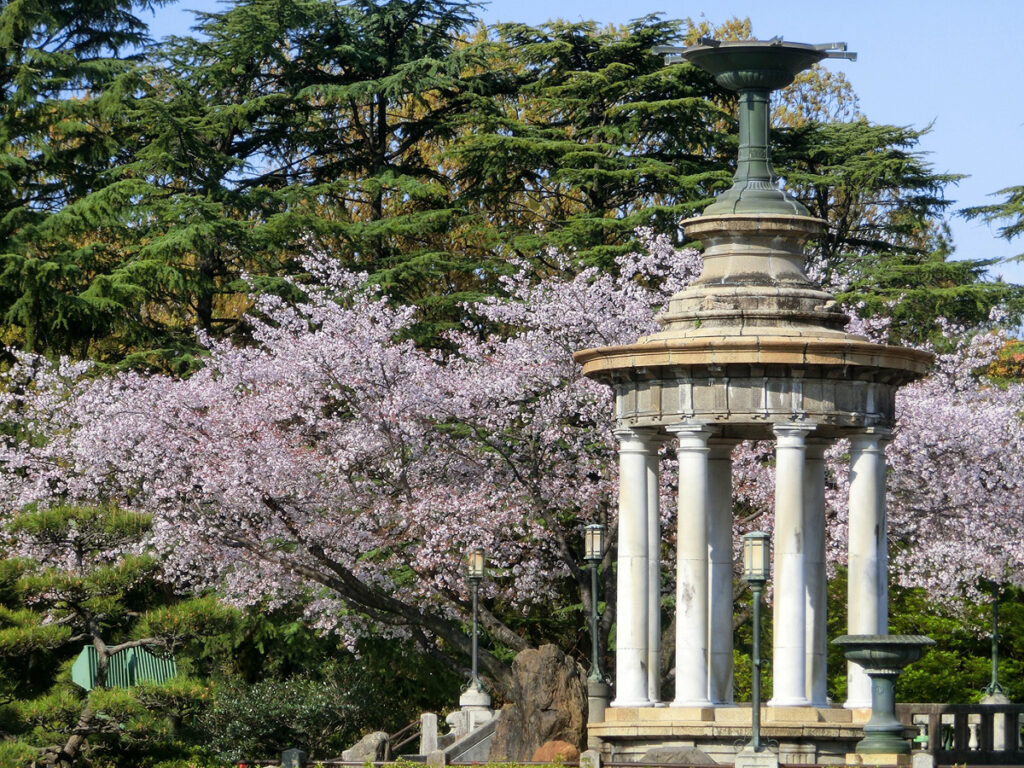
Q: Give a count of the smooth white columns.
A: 8